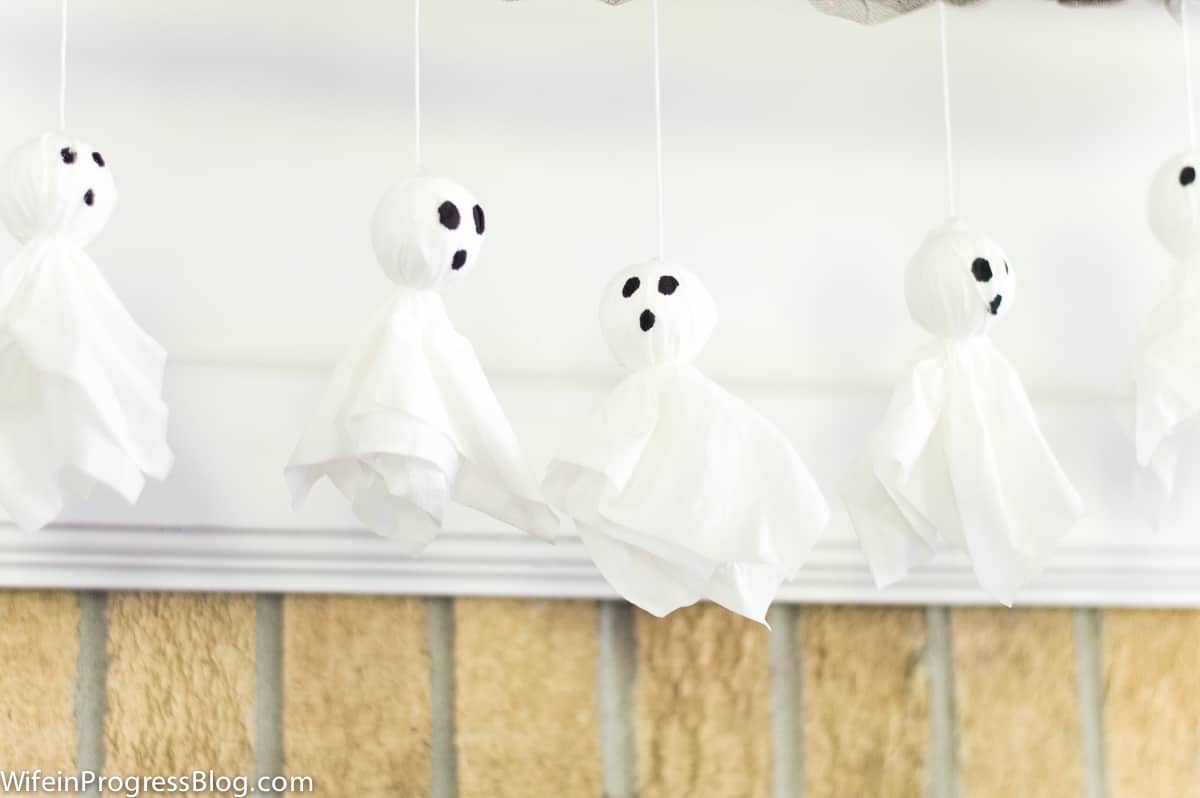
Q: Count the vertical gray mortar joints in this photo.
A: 7